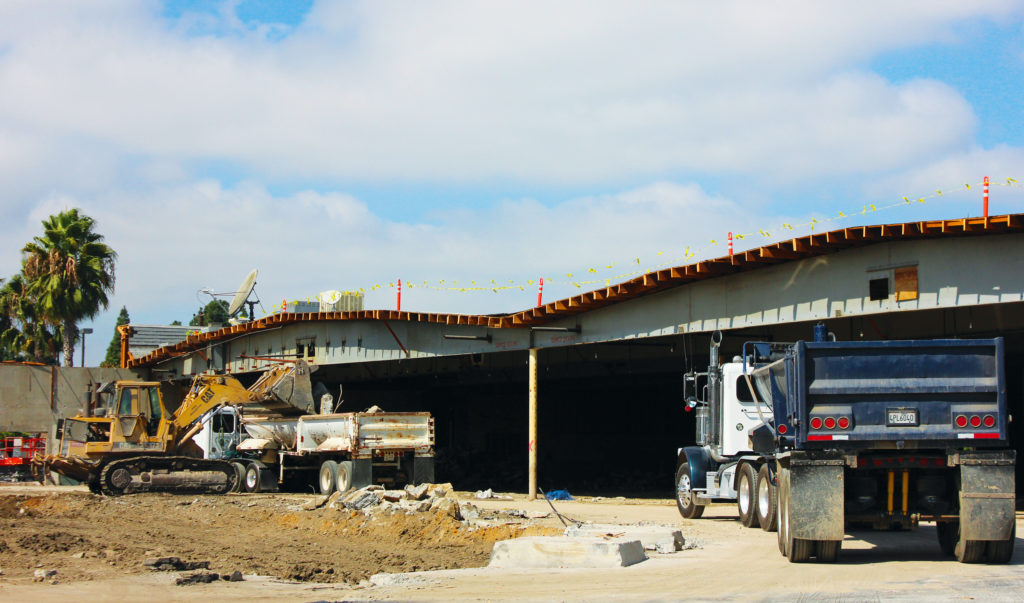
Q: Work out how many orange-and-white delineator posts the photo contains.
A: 5